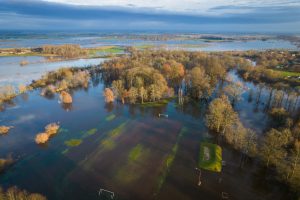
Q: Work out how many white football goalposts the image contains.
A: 2